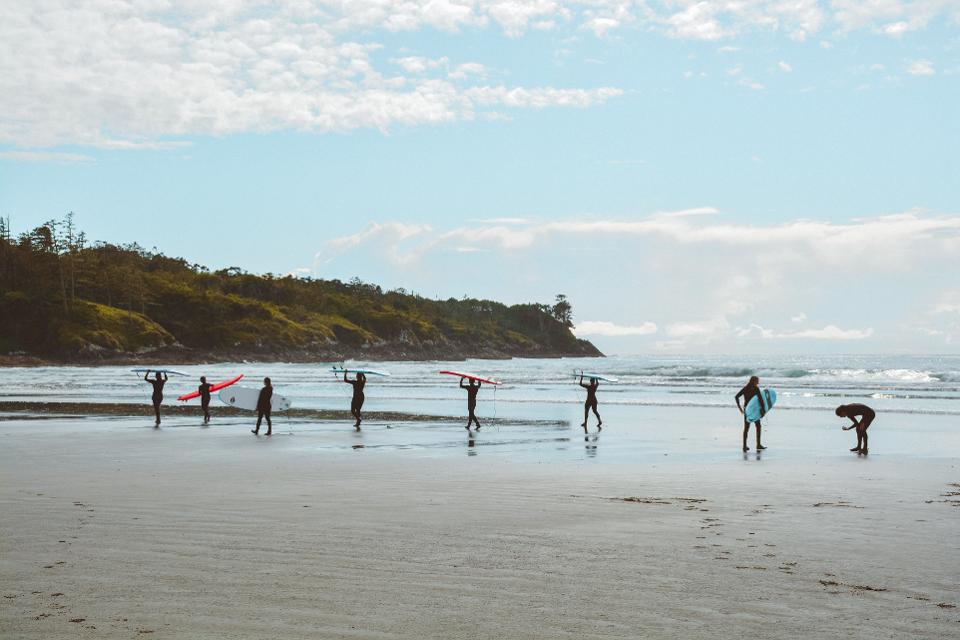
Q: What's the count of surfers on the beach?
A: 8